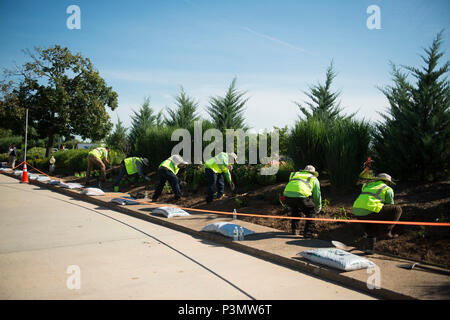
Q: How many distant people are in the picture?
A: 1